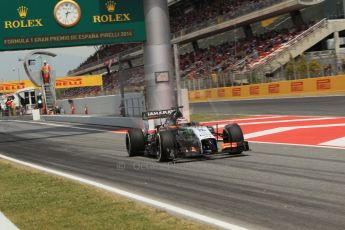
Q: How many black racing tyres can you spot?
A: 3